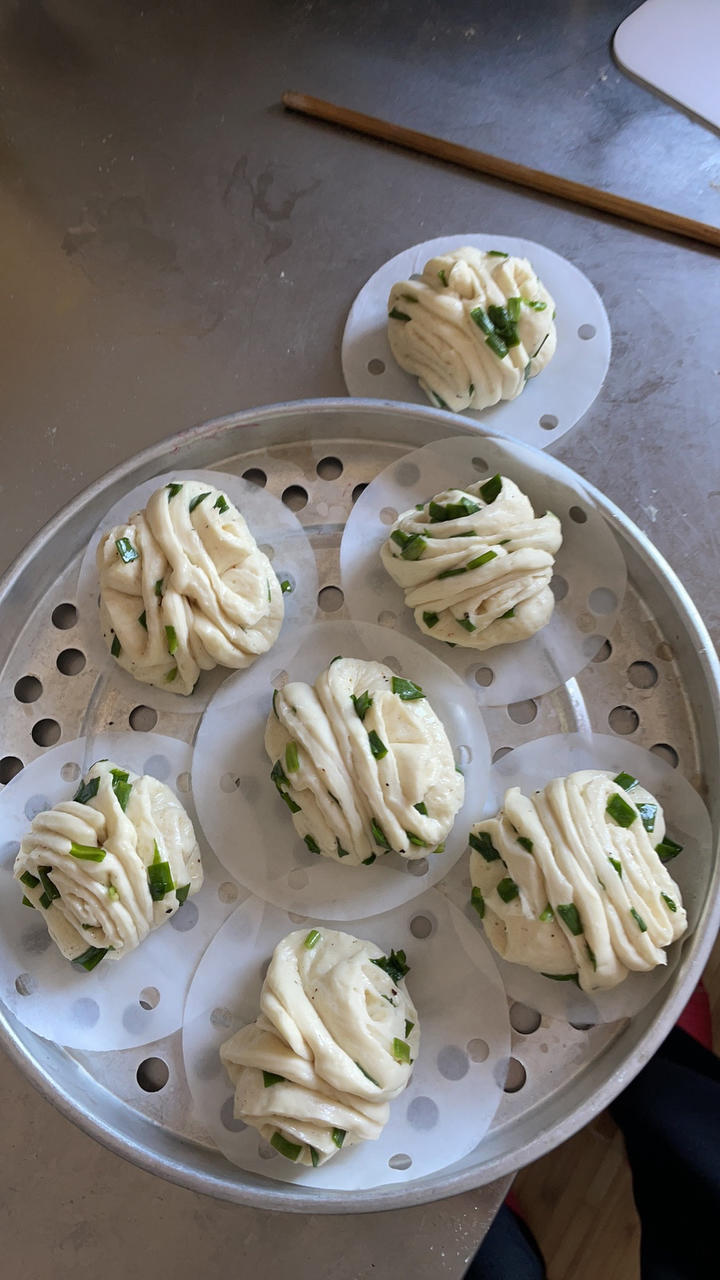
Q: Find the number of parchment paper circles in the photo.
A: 7